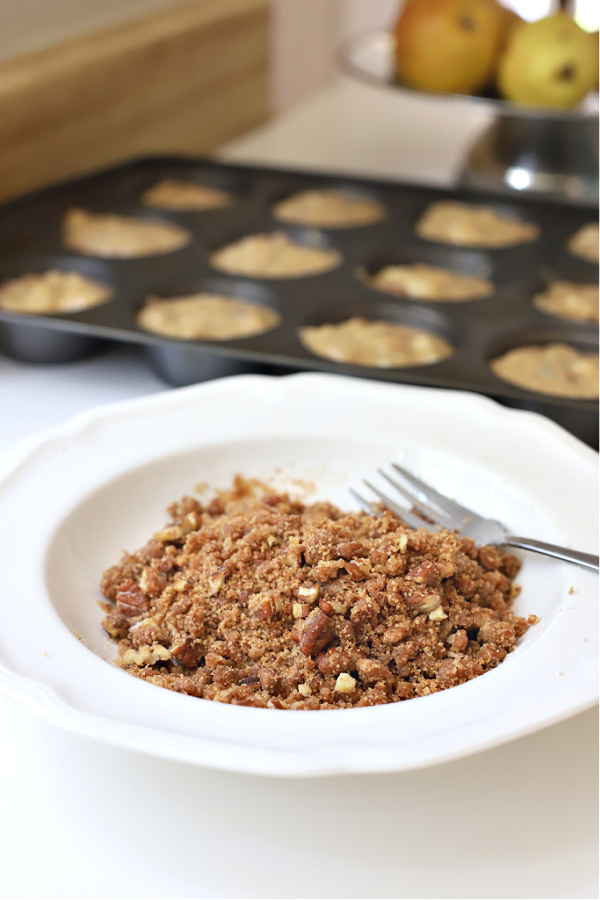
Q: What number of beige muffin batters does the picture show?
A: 12